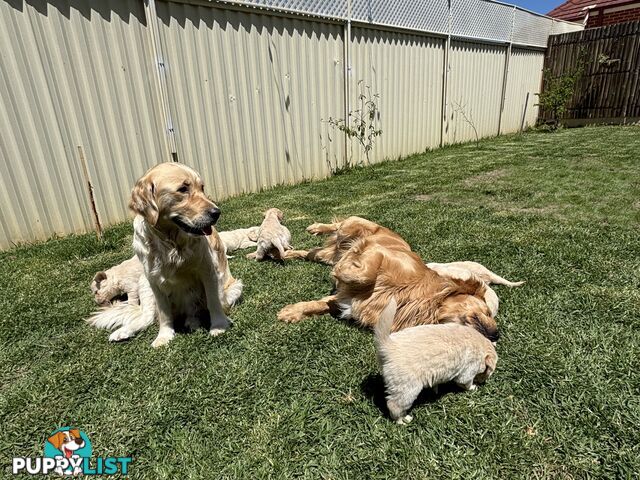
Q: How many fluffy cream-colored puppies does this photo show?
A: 5